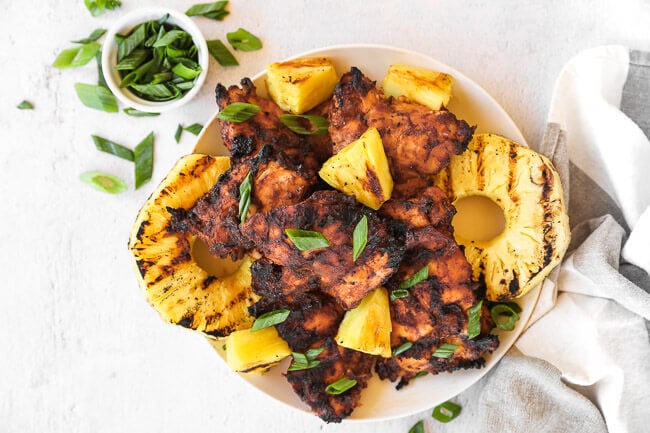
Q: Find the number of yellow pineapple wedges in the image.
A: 5